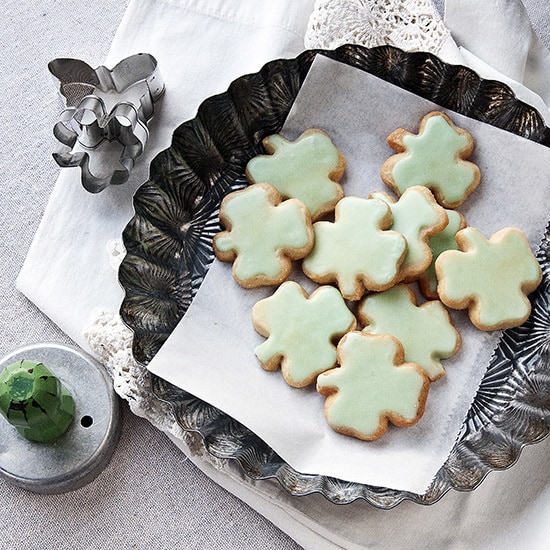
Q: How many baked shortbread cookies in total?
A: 10